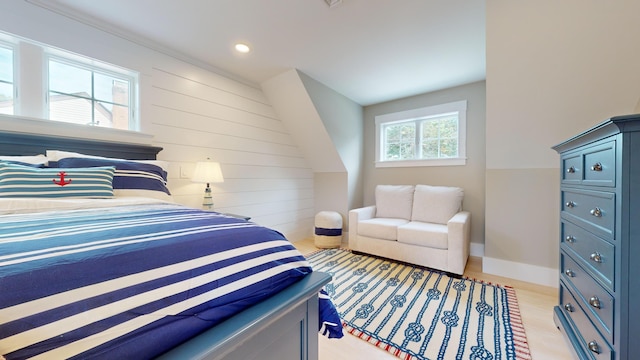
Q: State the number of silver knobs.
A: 10